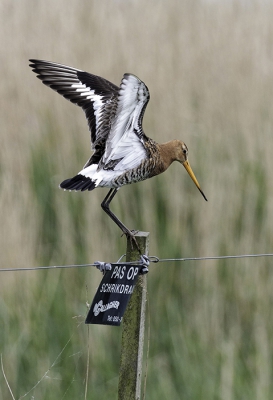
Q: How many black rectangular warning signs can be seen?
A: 1